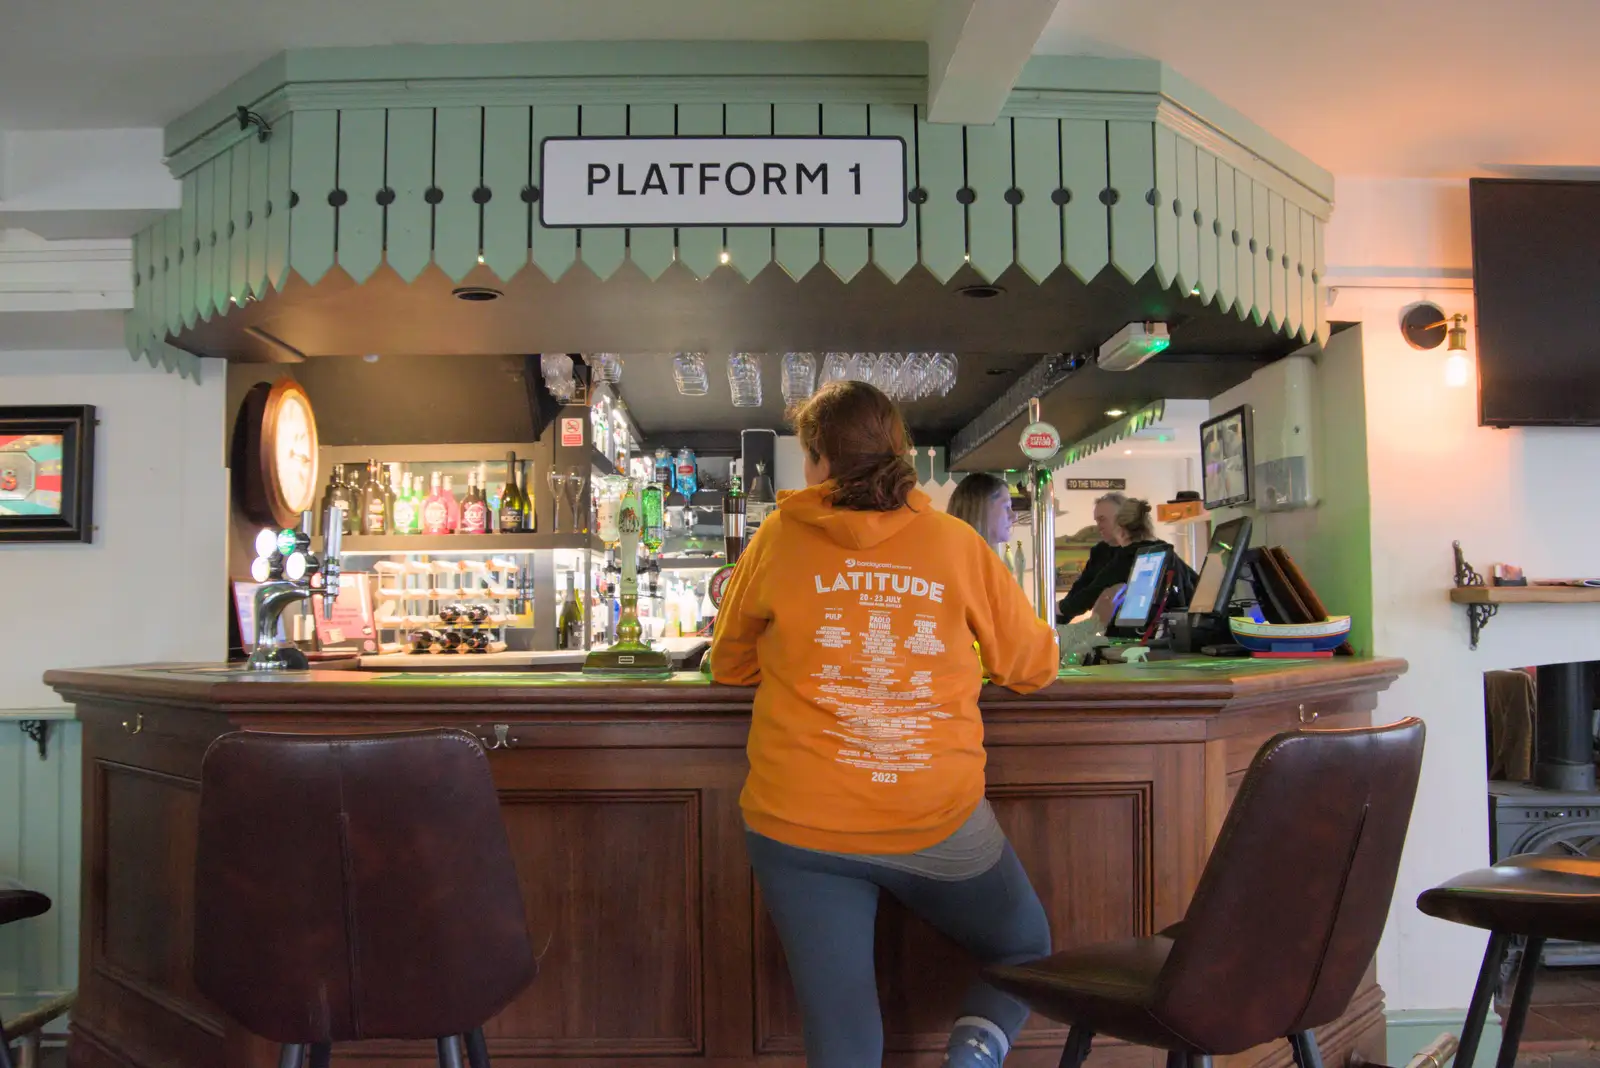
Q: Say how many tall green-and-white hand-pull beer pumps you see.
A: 1